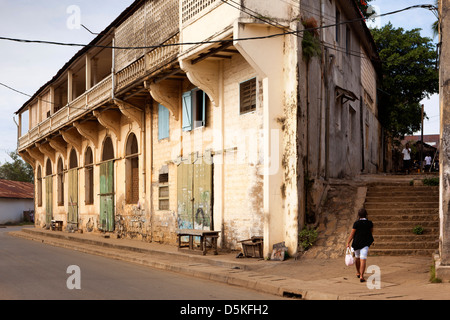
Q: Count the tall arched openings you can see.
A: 7